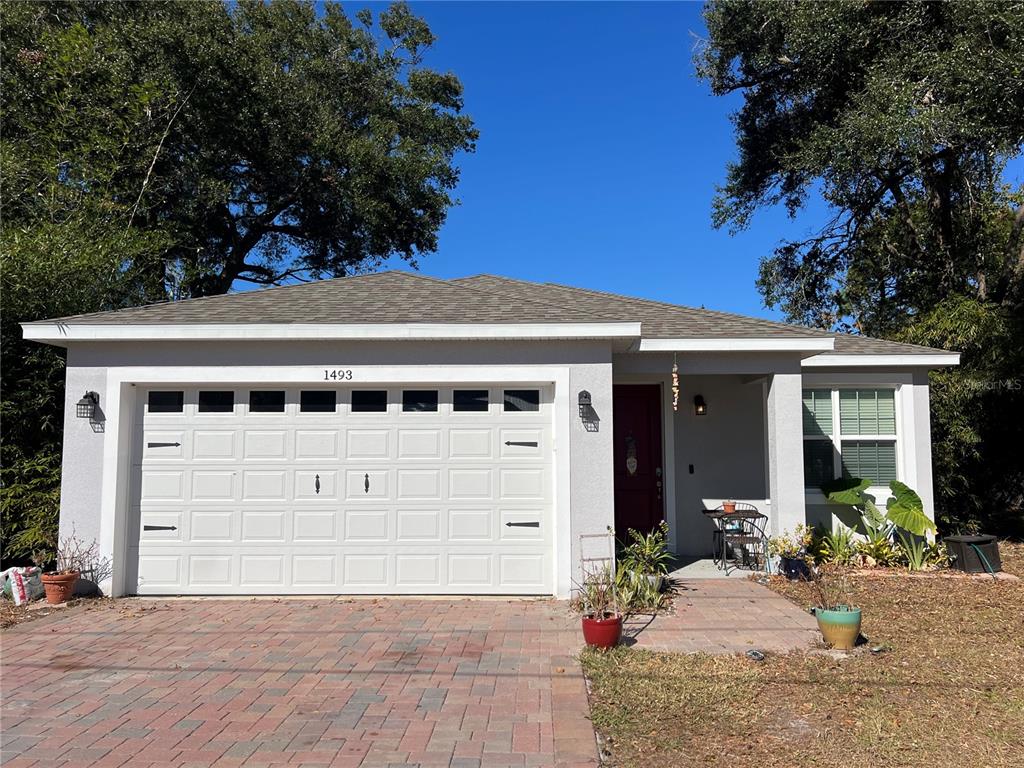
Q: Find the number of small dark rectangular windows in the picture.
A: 8